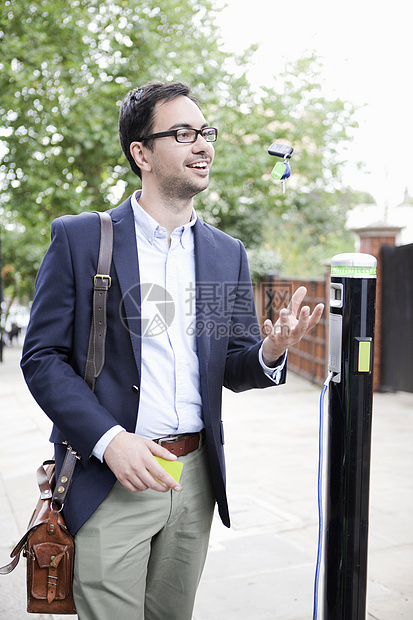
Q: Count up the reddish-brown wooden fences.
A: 1